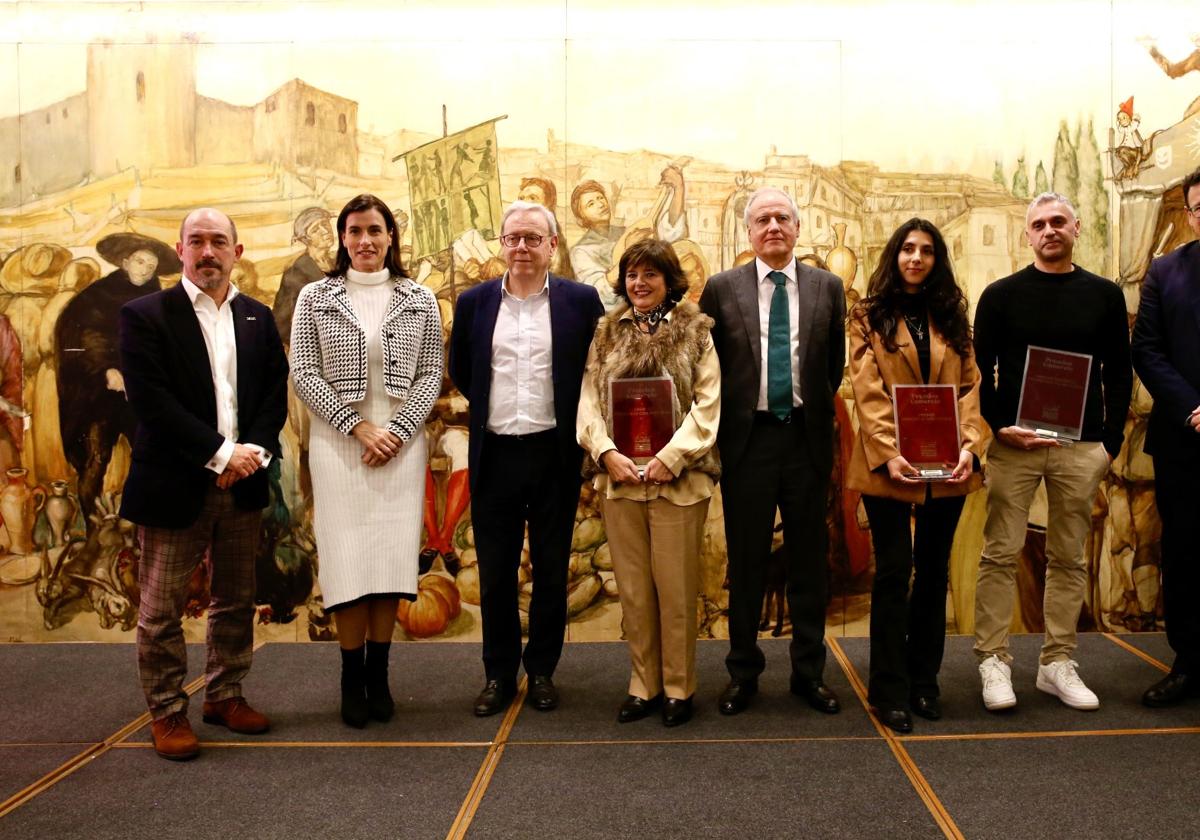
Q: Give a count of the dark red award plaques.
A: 3